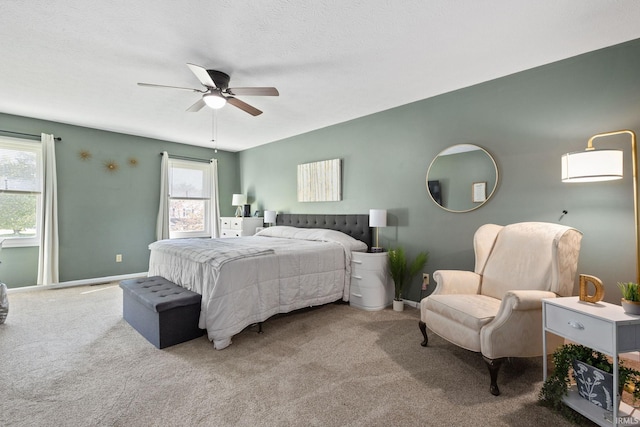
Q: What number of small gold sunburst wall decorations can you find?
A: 3